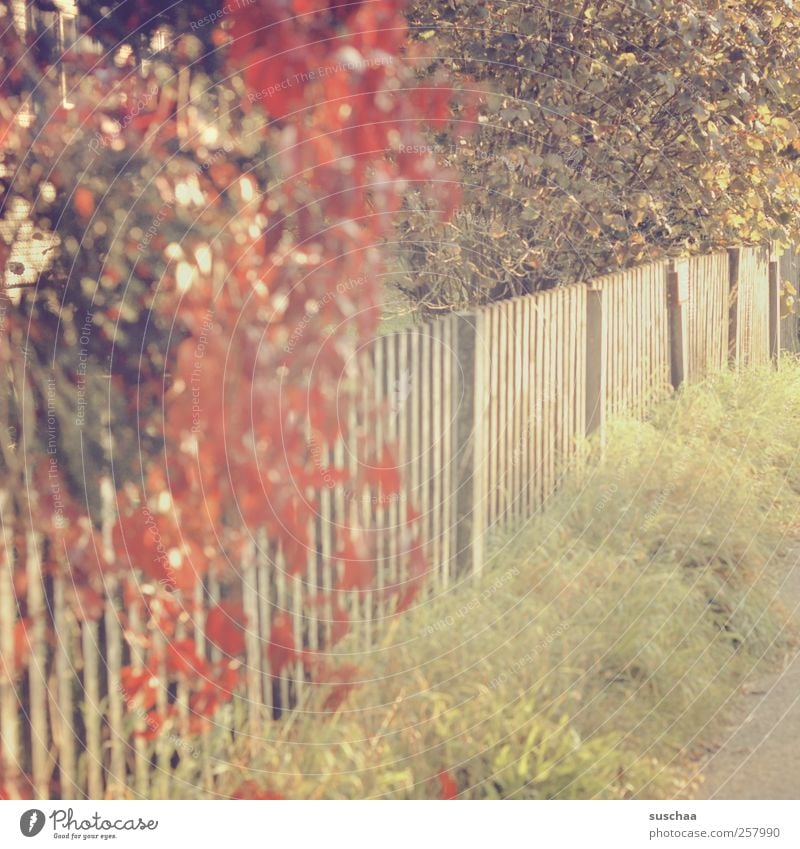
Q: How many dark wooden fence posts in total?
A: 5